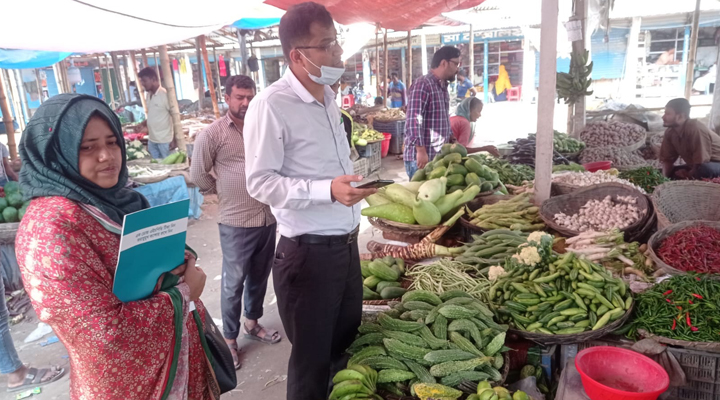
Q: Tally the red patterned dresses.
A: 1